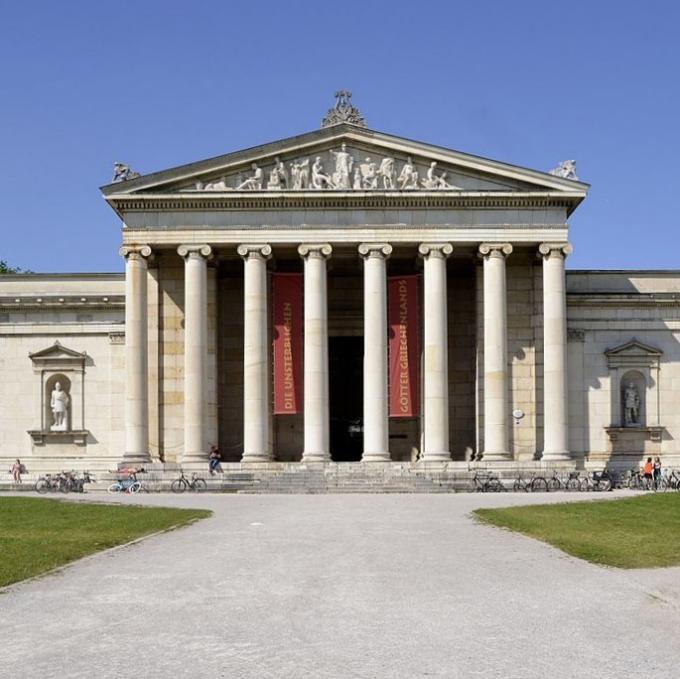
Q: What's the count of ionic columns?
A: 8